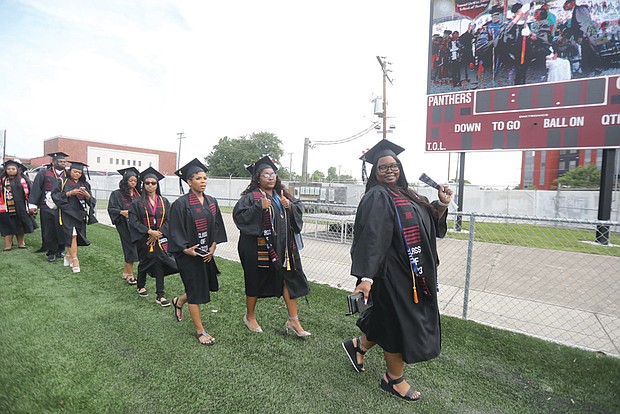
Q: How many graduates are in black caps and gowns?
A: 8